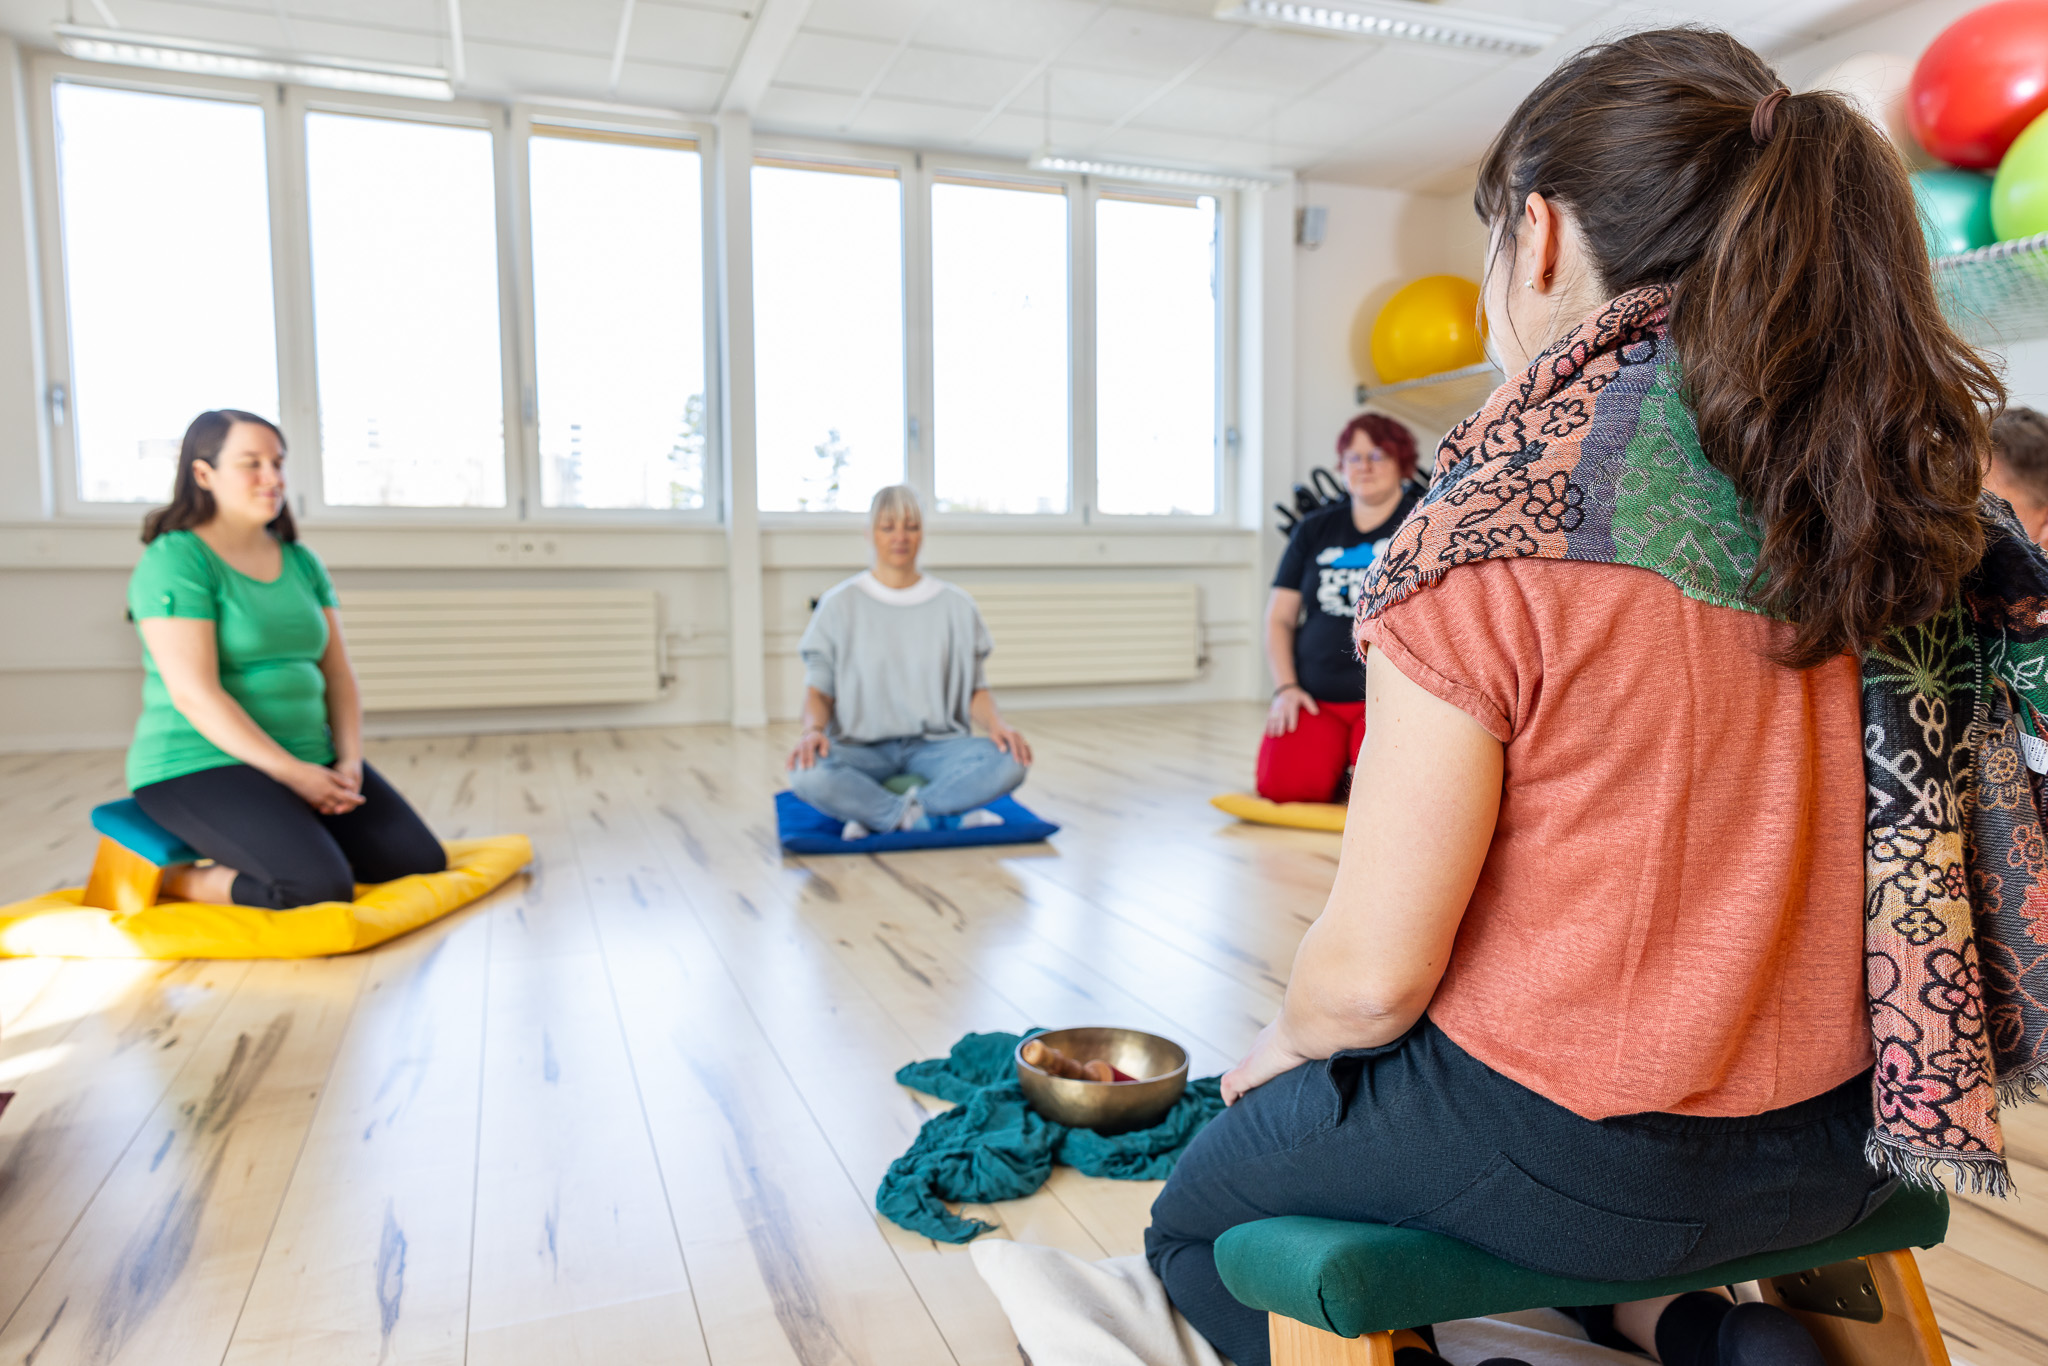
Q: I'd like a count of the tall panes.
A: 6